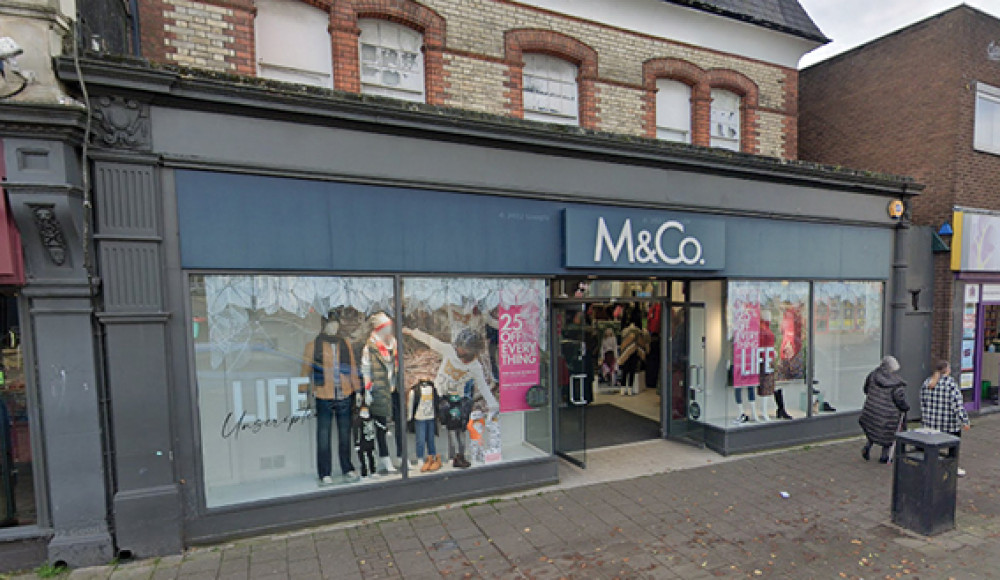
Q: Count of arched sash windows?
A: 5